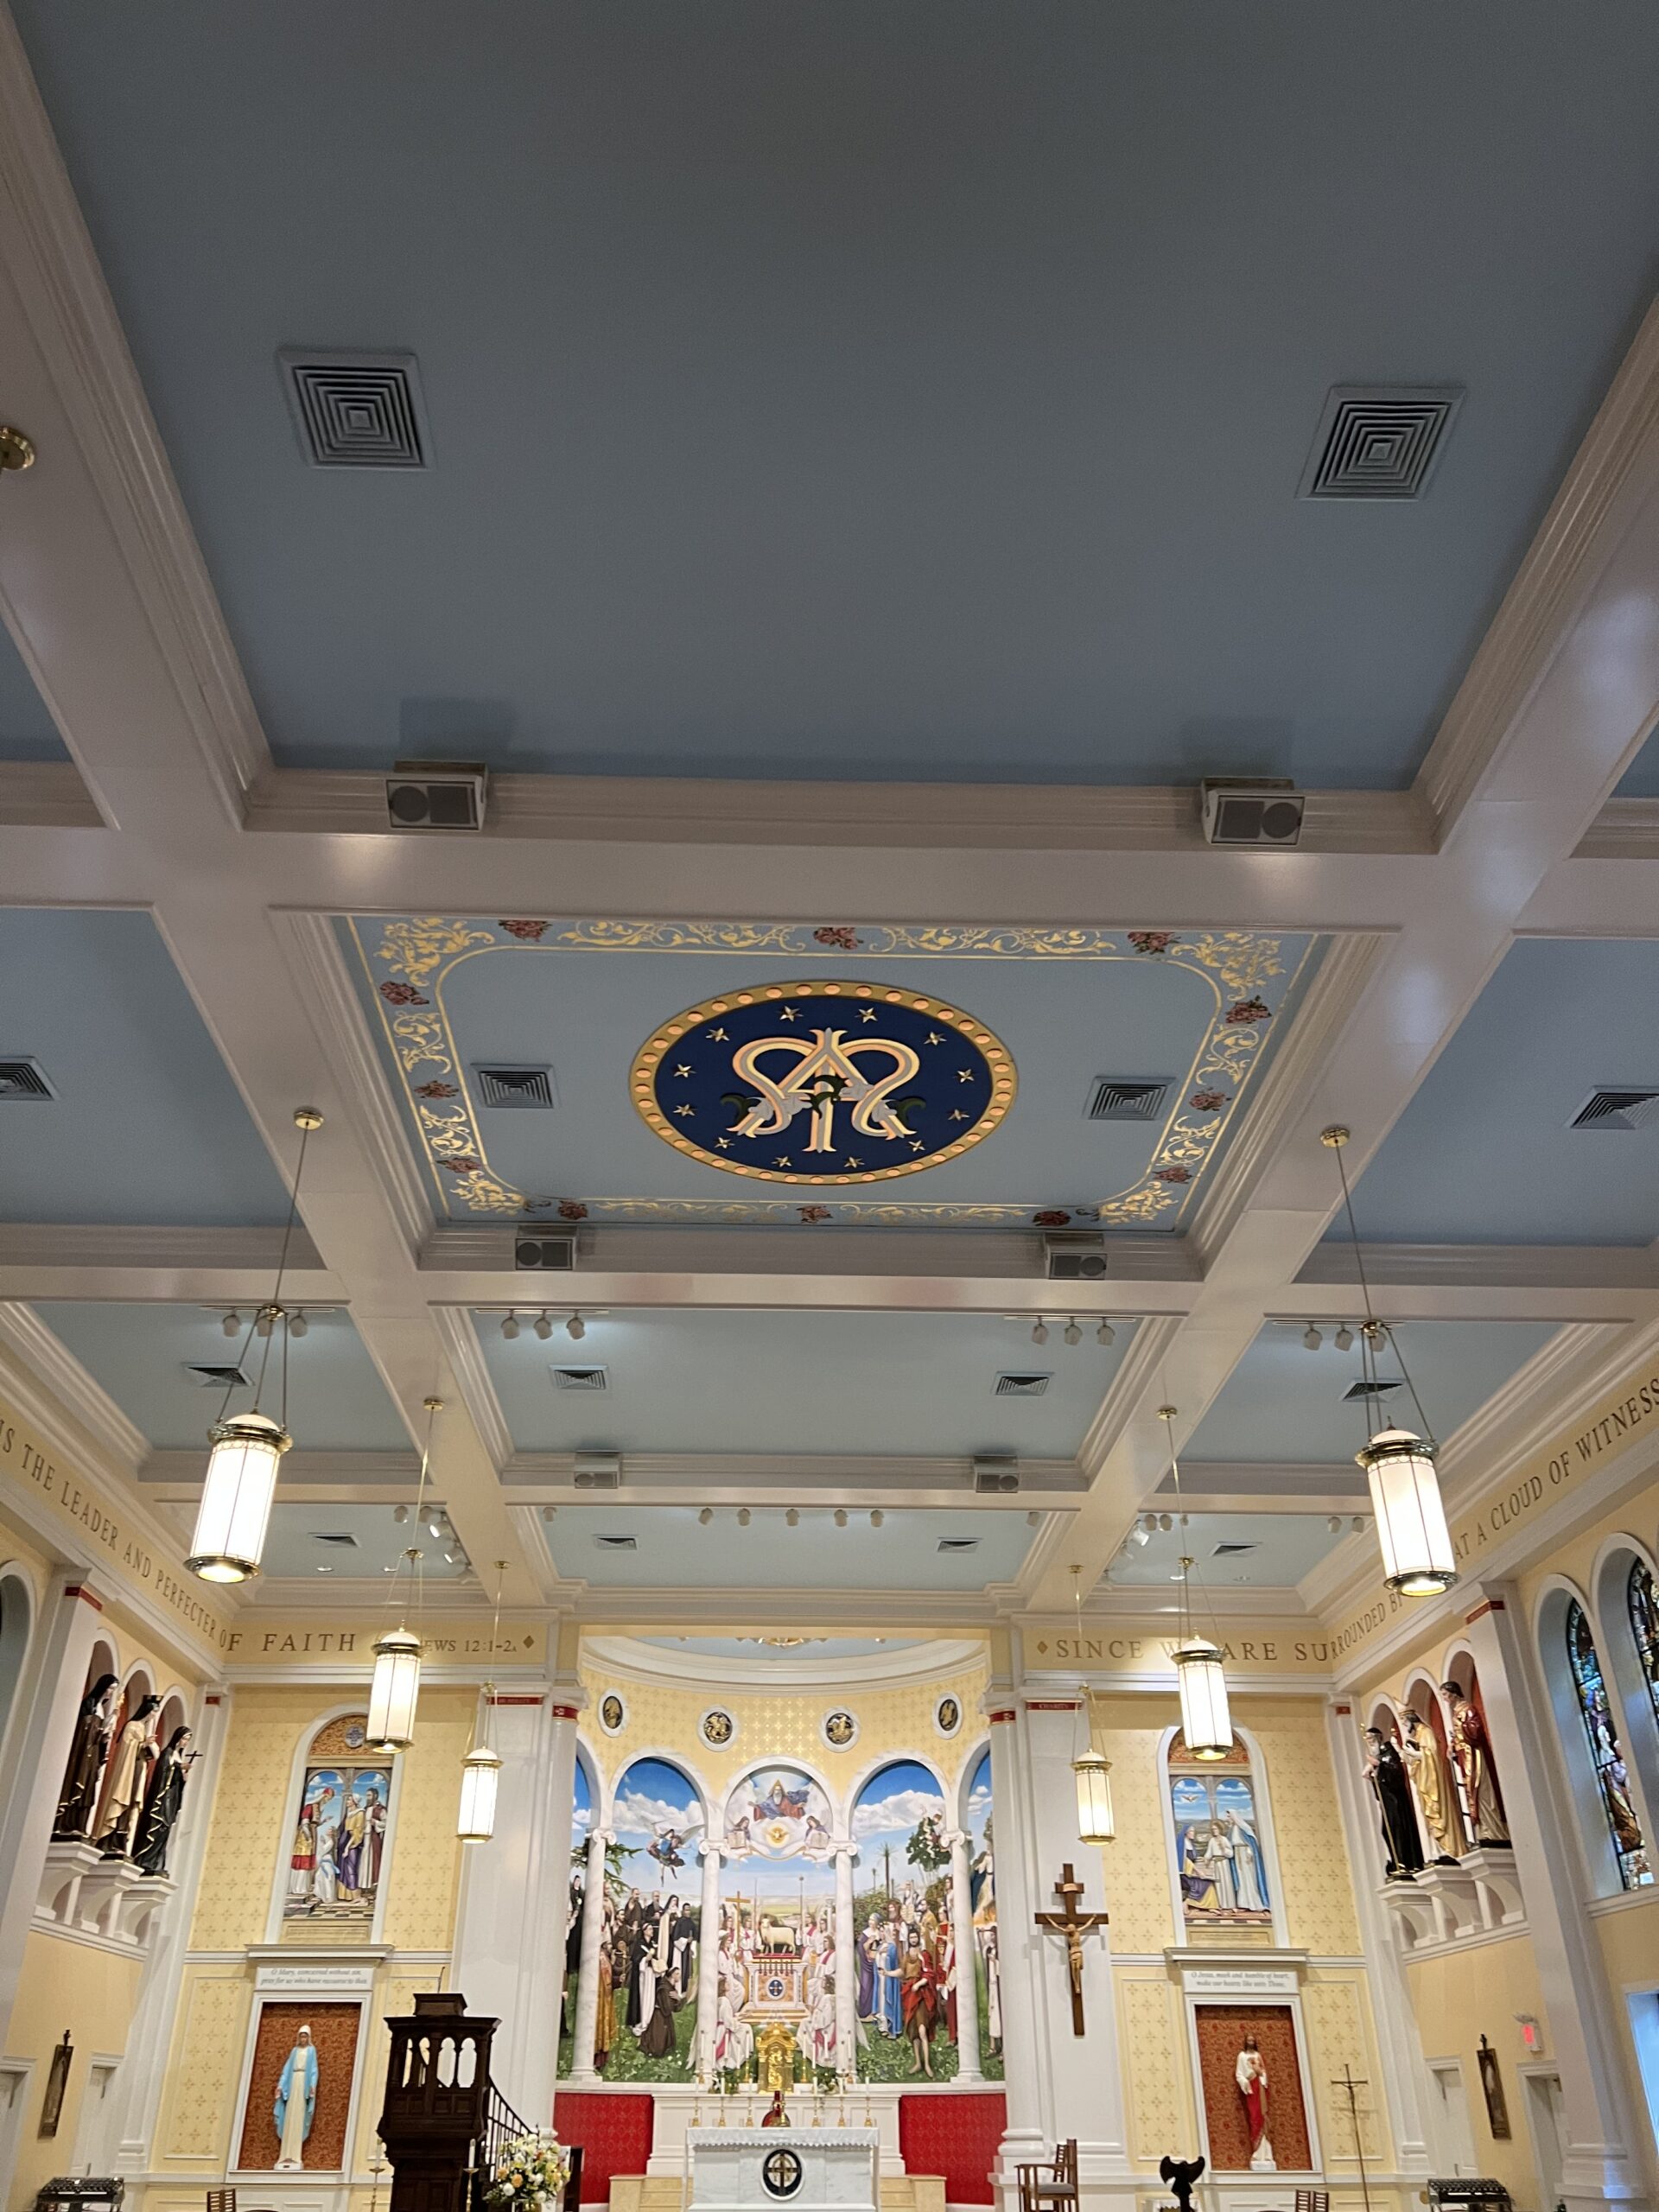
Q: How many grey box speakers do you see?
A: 6